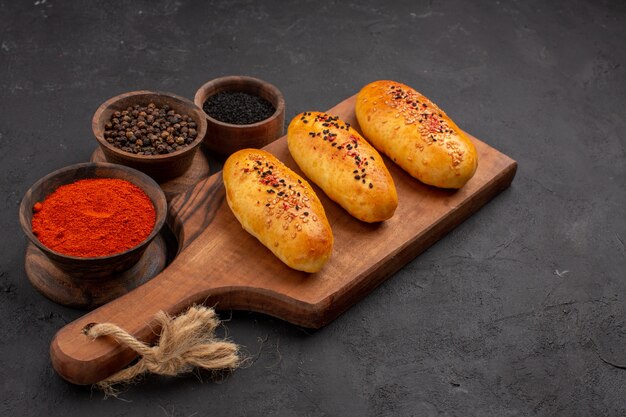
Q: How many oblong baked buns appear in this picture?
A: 3